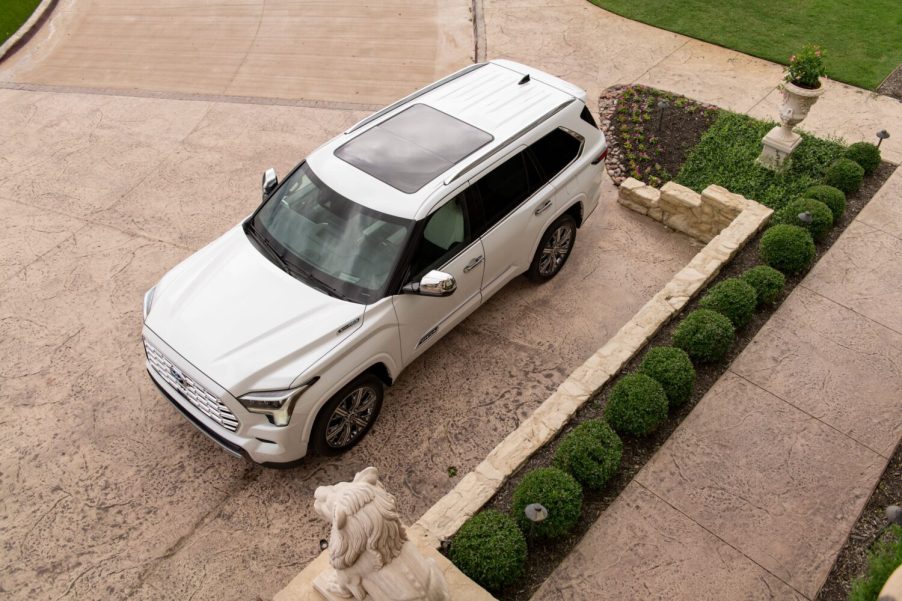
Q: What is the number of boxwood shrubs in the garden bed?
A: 13